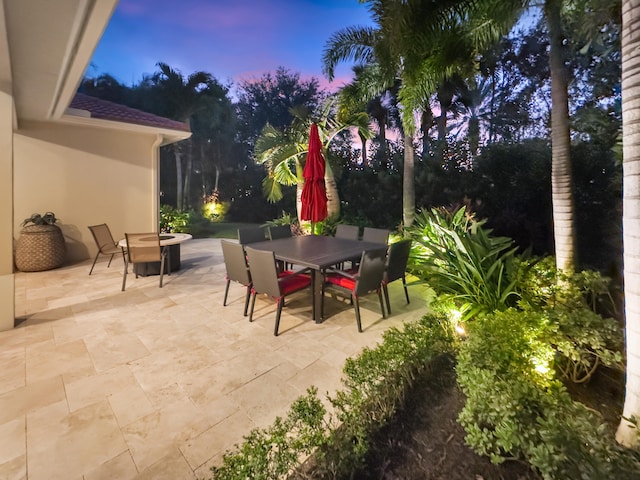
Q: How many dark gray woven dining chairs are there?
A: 8